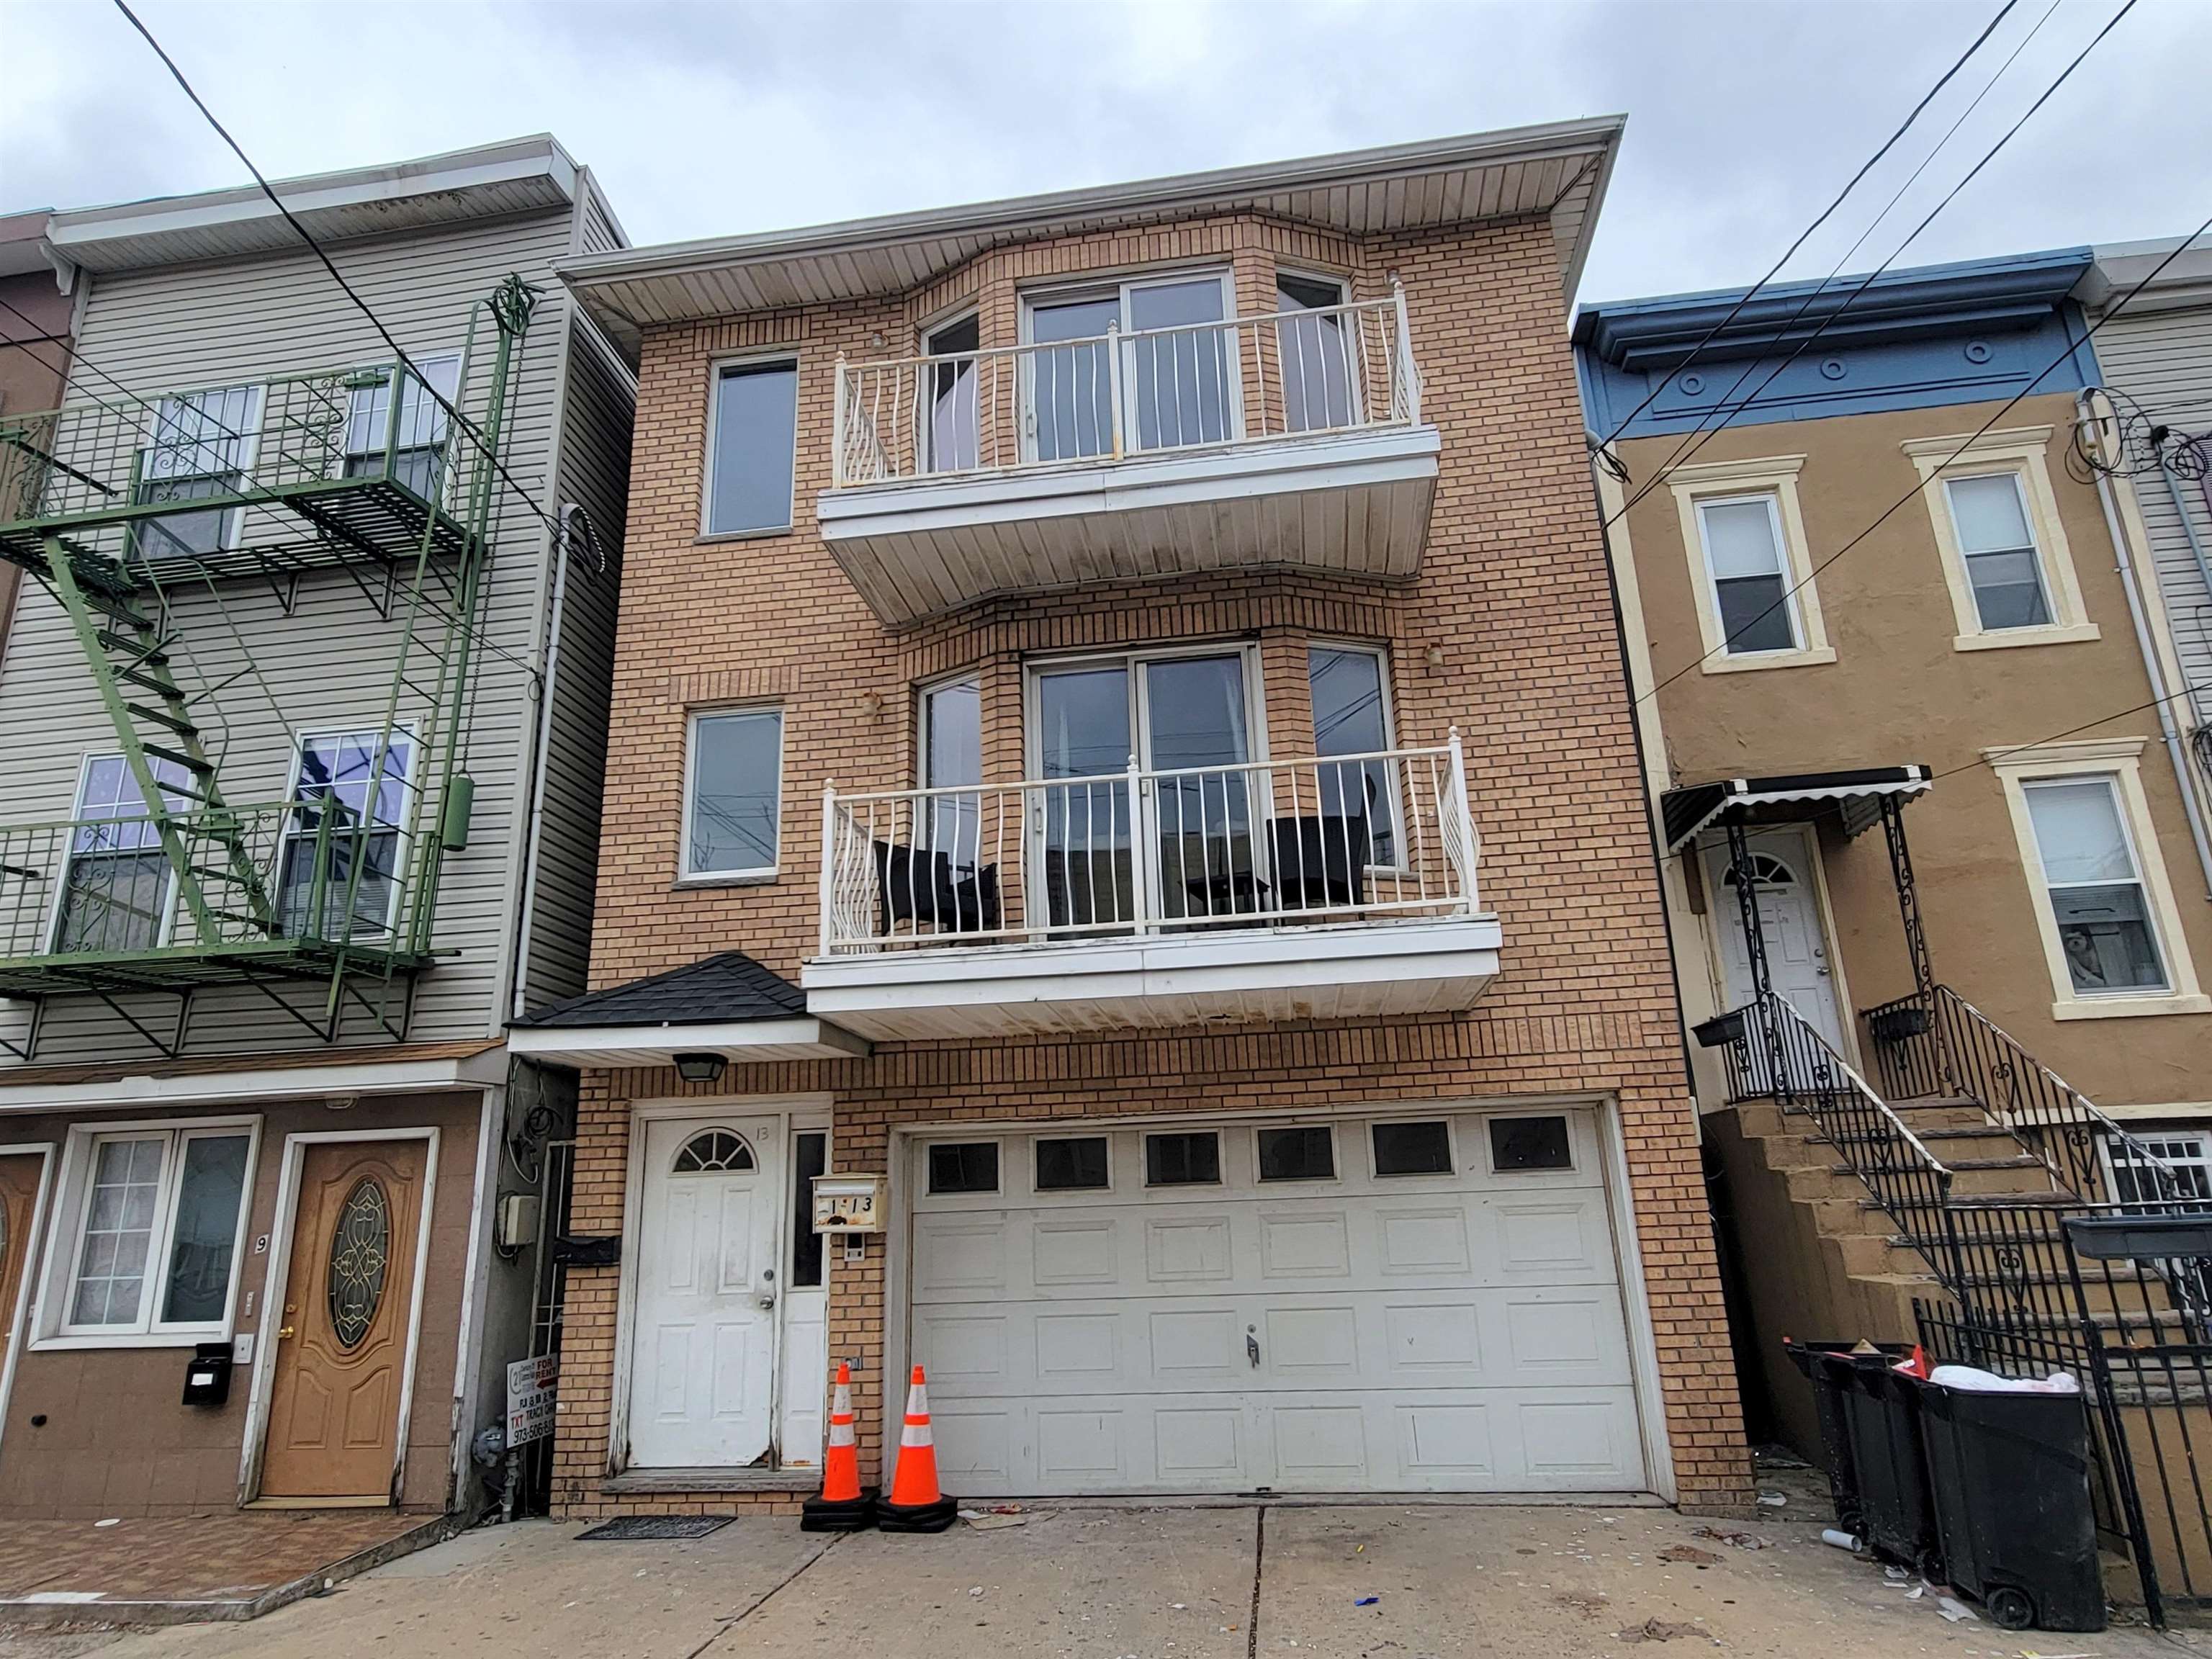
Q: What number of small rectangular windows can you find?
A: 6